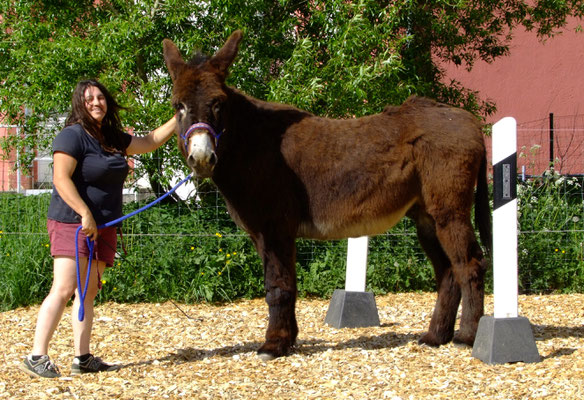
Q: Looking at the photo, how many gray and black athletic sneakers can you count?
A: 2